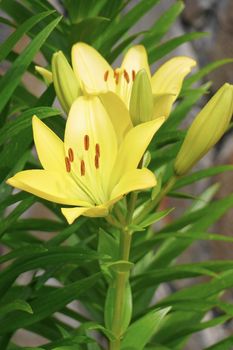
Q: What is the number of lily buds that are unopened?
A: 3